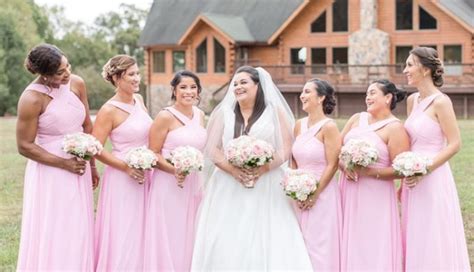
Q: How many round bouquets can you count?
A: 7